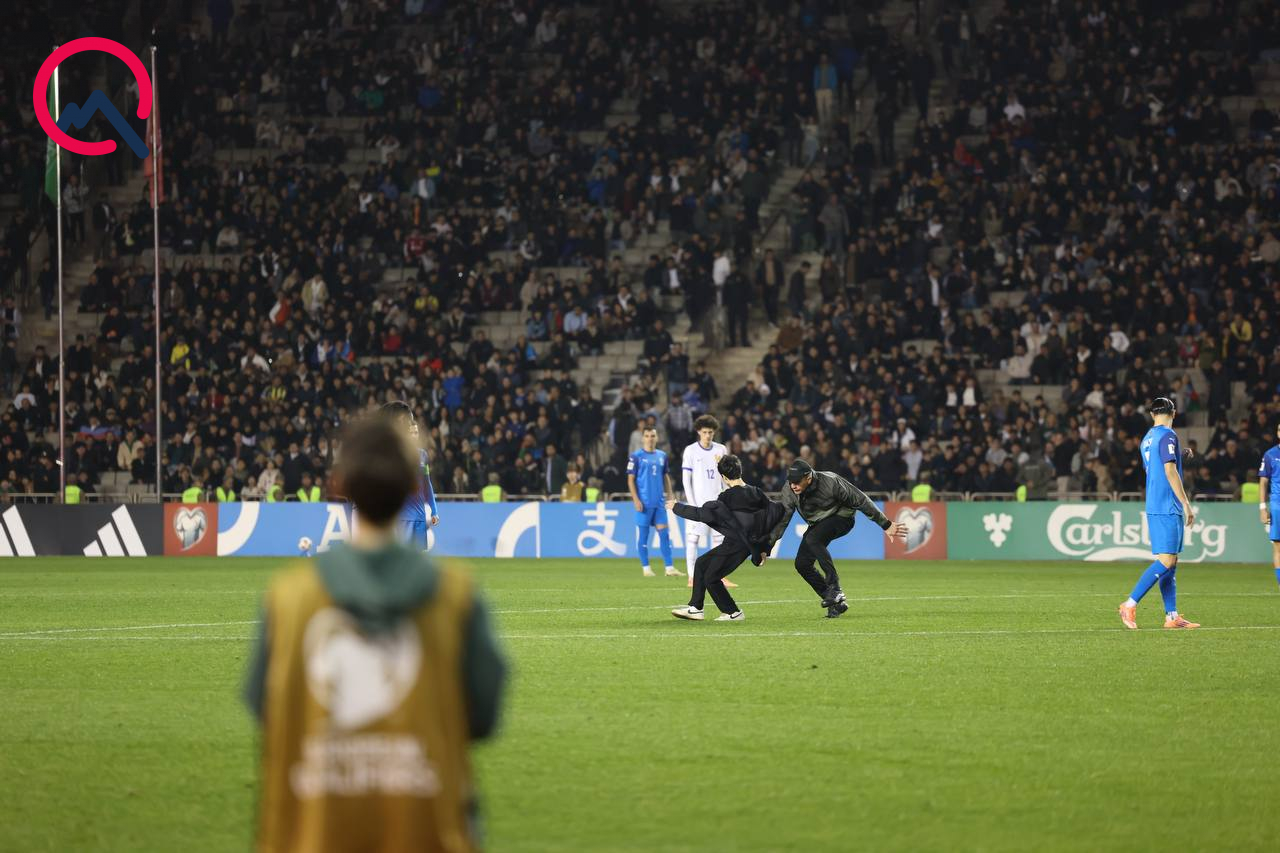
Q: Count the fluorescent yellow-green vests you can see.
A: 10